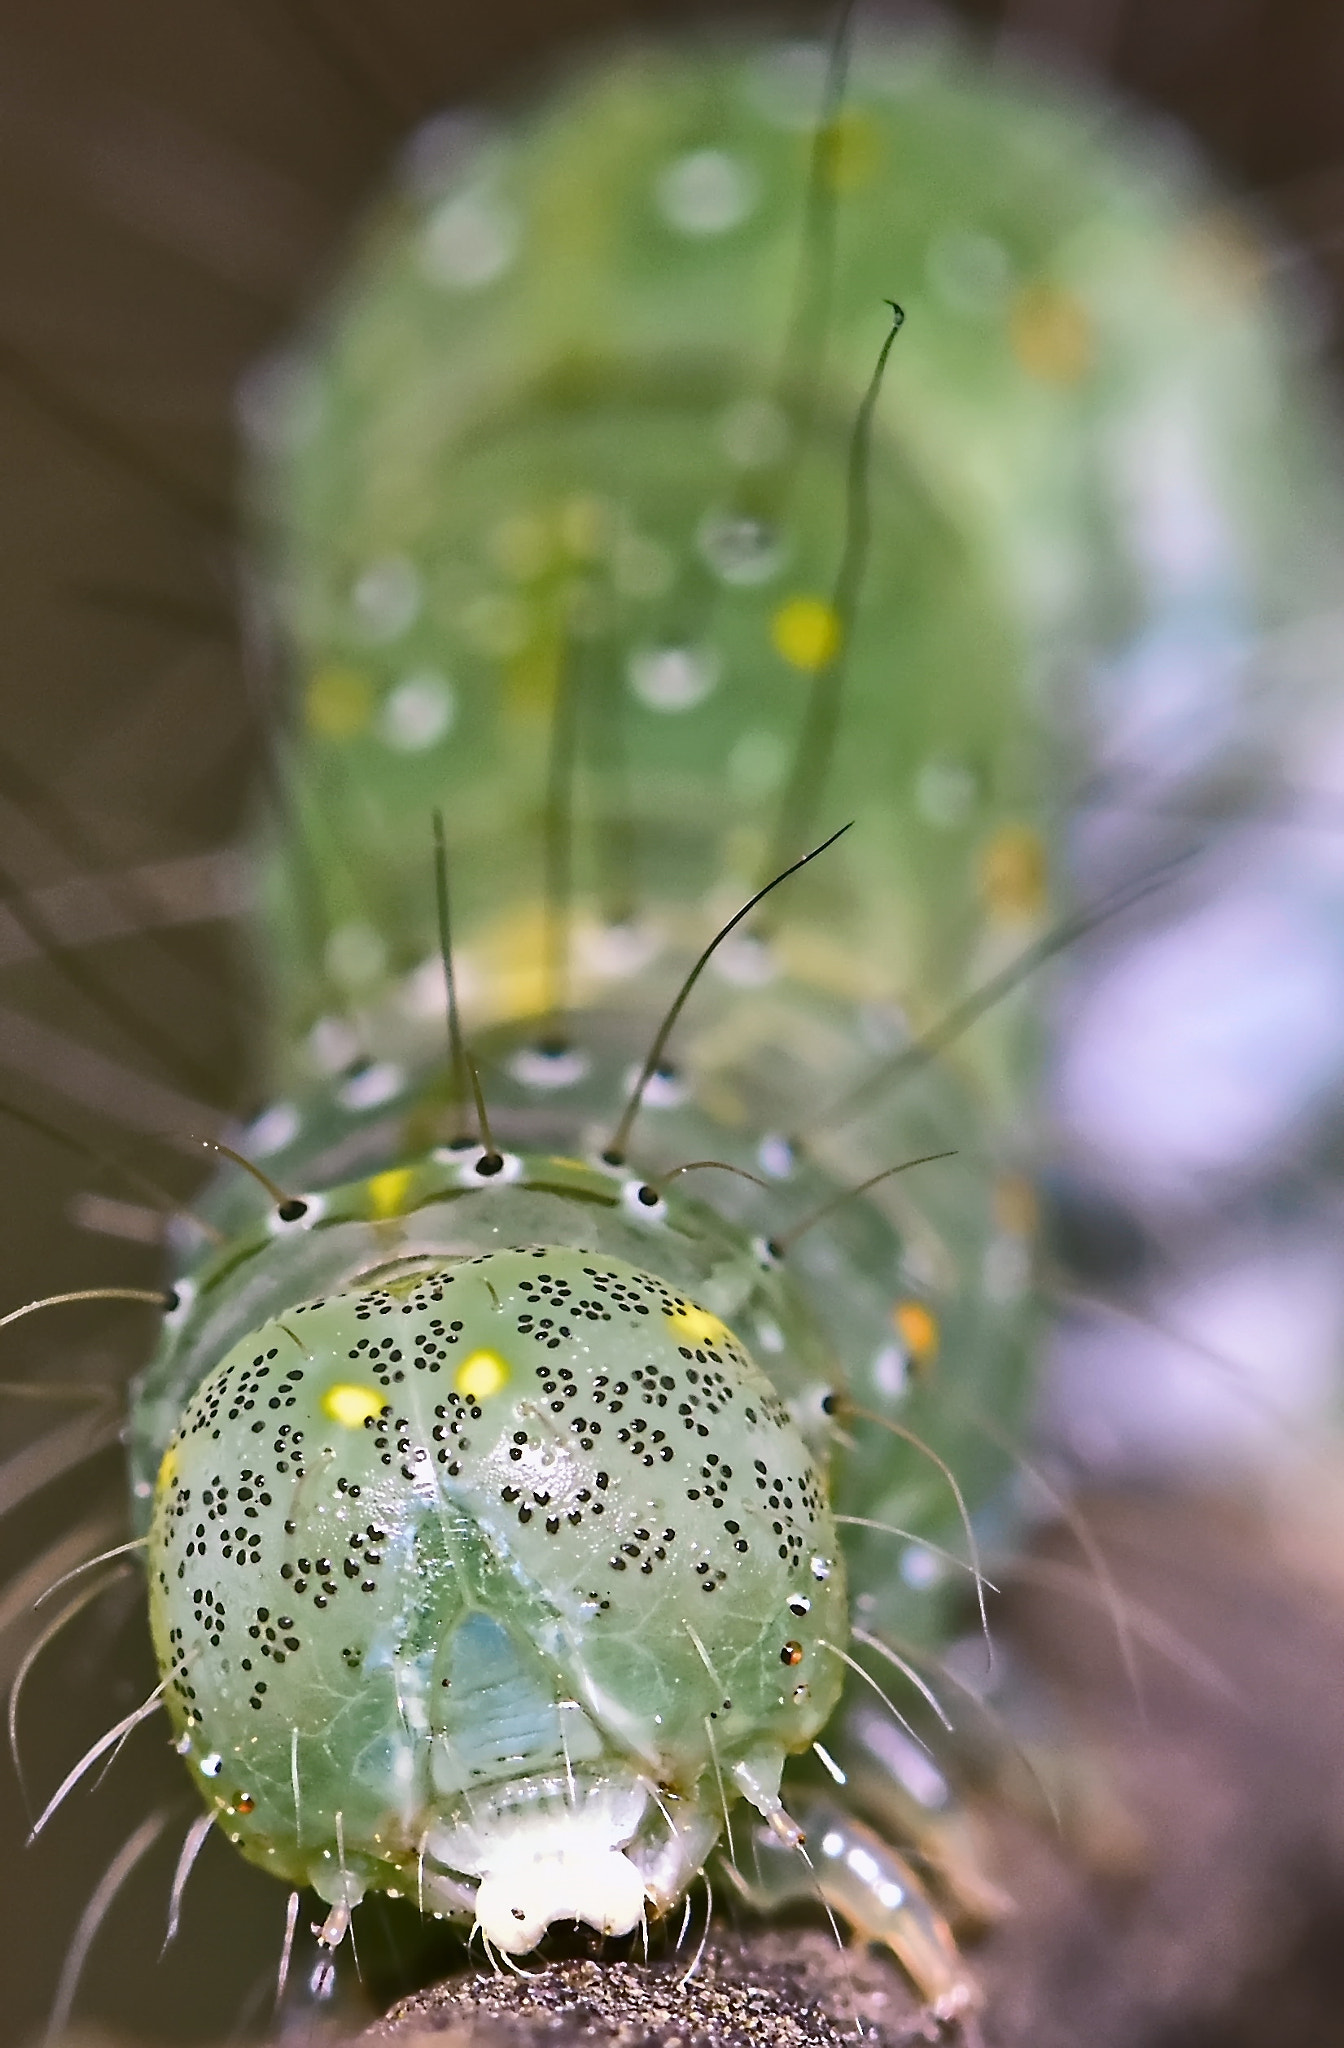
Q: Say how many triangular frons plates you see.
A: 1